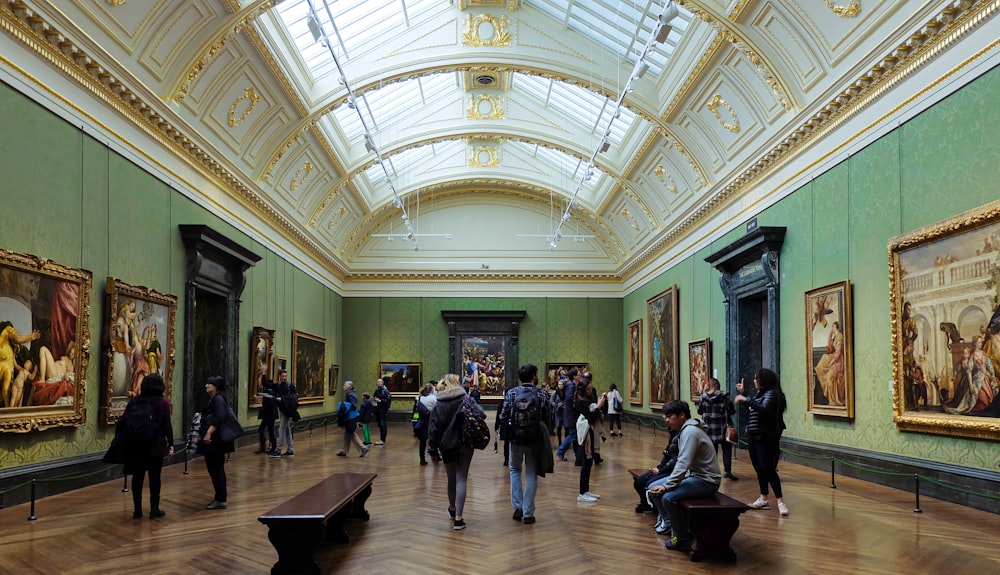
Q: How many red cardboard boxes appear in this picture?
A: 0